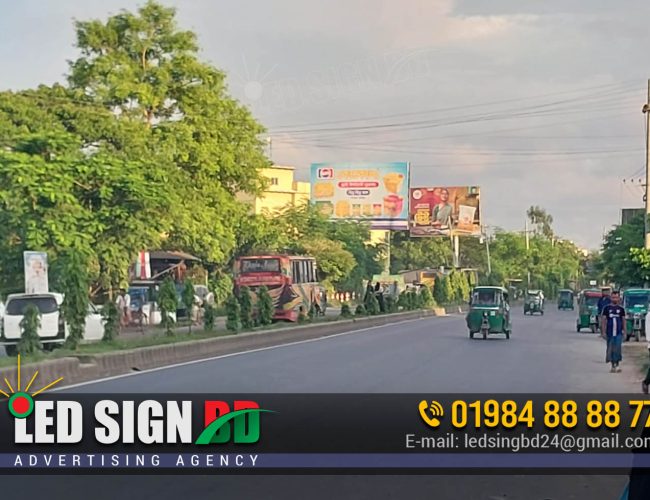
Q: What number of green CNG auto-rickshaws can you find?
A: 5